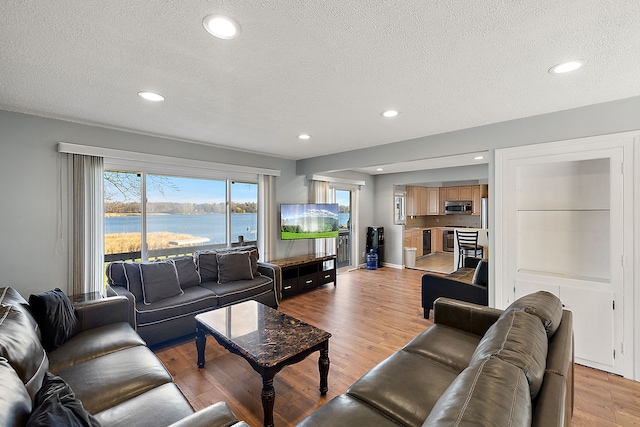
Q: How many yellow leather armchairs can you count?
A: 0